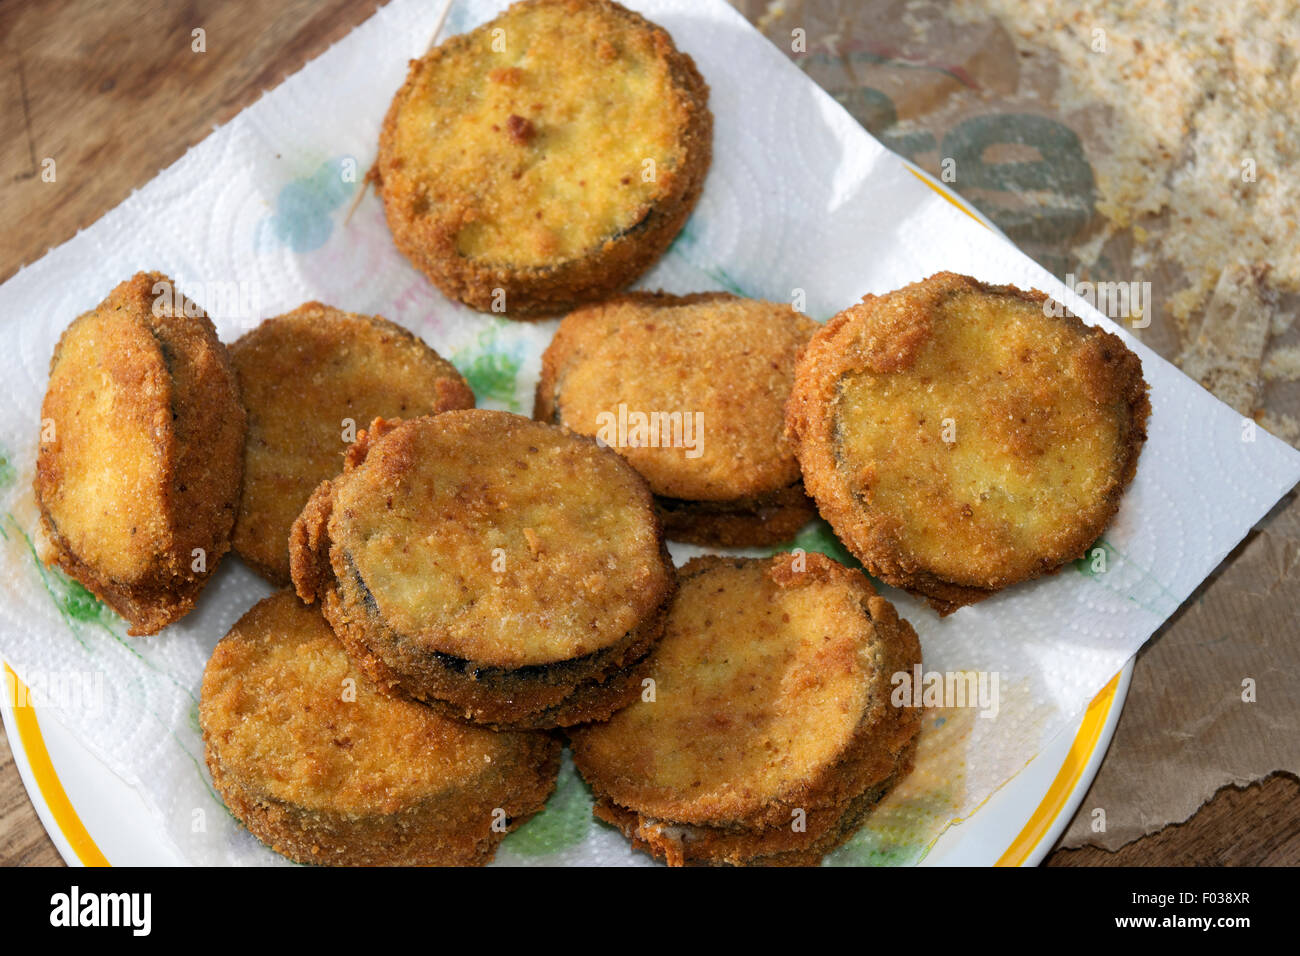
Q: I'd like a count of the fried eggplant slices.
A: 8